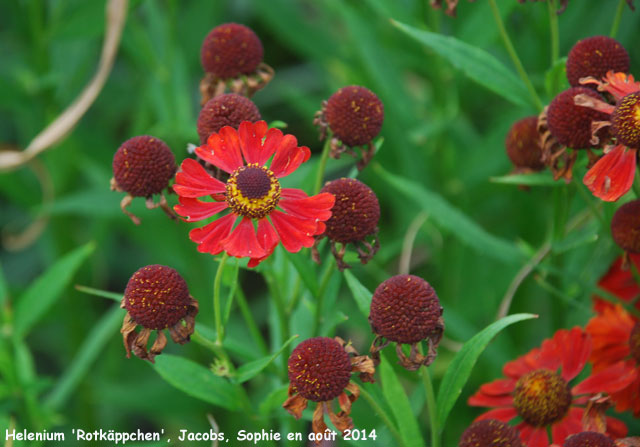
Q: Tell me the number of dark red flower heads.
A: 14